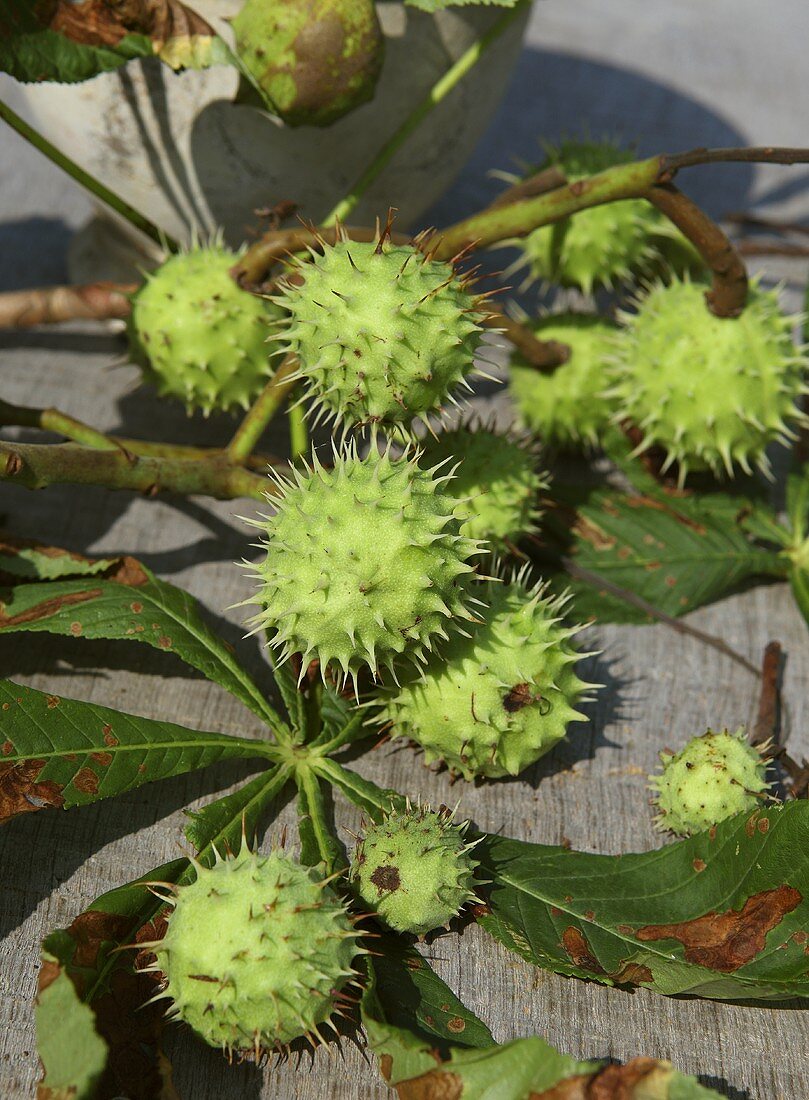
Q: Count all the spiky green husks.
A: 11